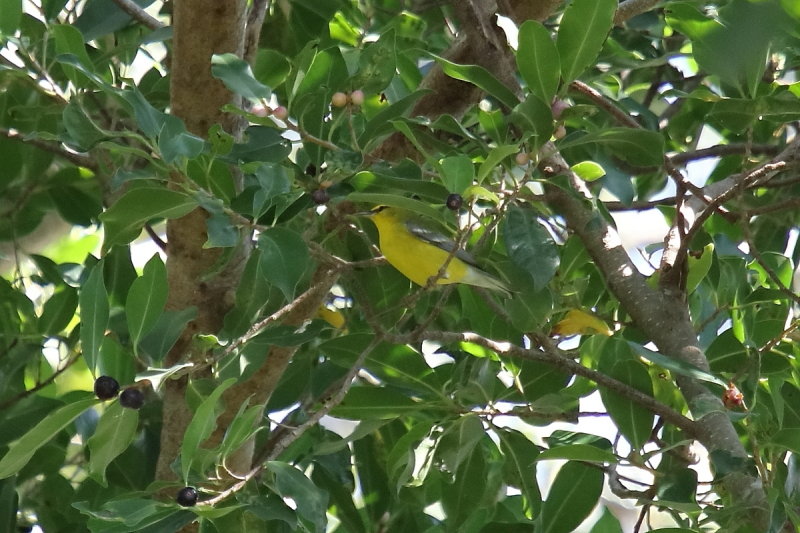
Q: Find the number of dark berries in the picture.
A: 5